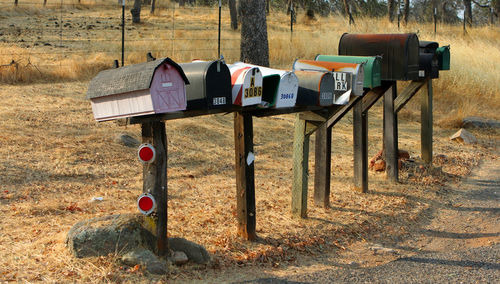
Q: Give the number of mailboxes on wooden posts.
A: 10